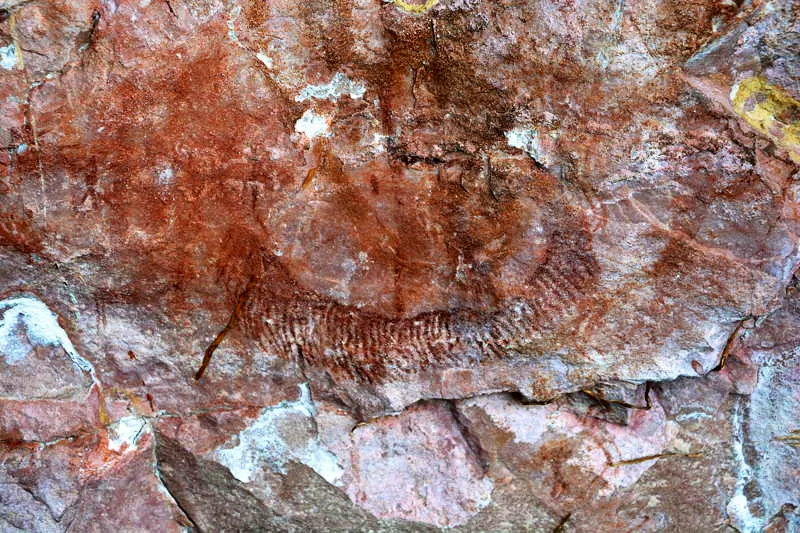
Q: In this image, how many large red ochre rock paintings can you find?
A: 1